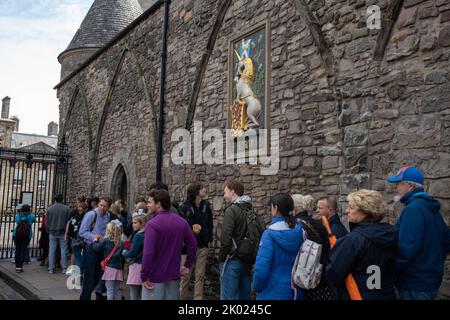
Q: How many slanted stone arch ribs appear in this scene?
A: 7